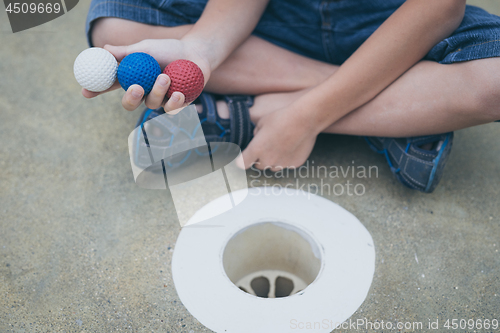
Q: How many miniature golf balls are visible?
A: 3